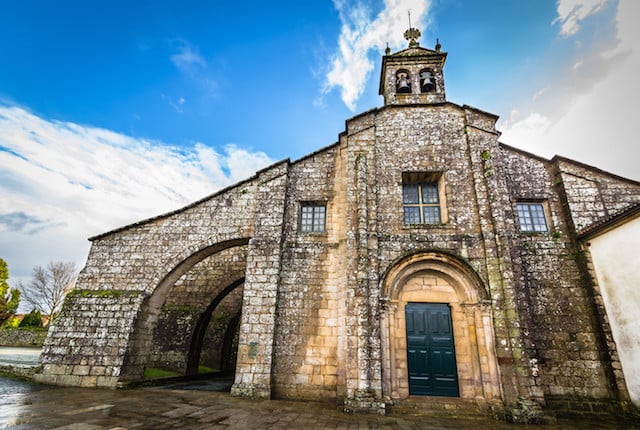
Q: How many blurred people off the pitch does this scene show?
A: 0